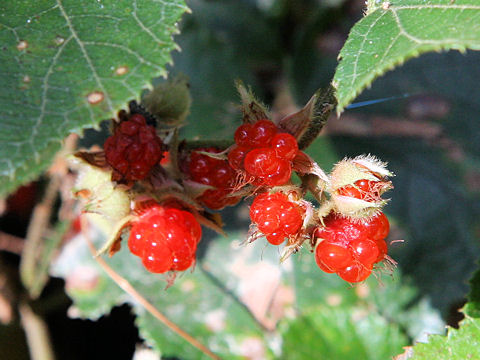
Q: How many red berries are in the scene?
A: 7